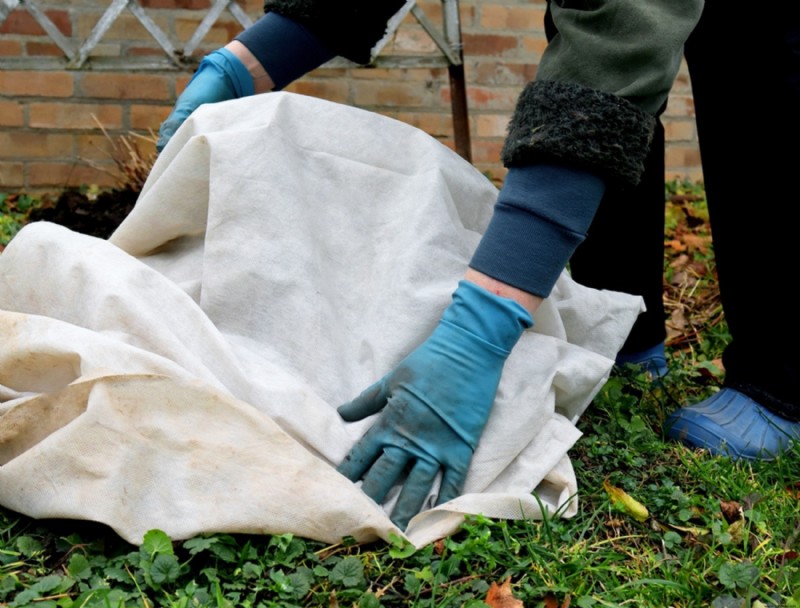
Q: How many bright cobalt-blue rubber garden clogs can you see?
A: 2